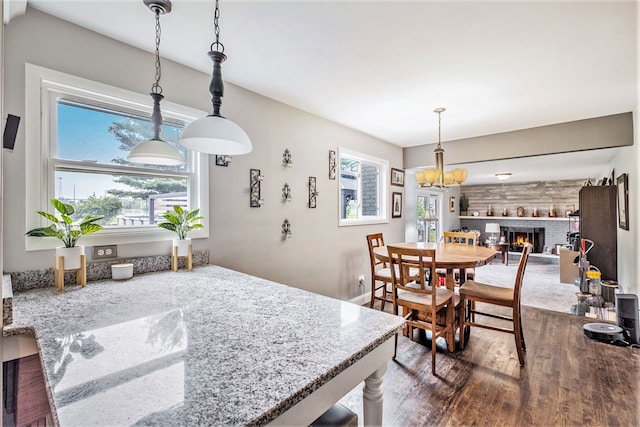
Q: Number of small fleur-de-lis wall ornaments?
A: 3